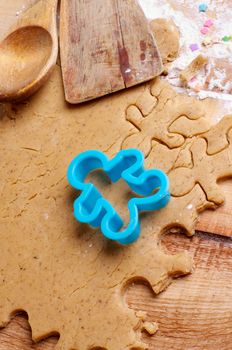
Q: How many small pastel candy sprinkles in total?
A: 5